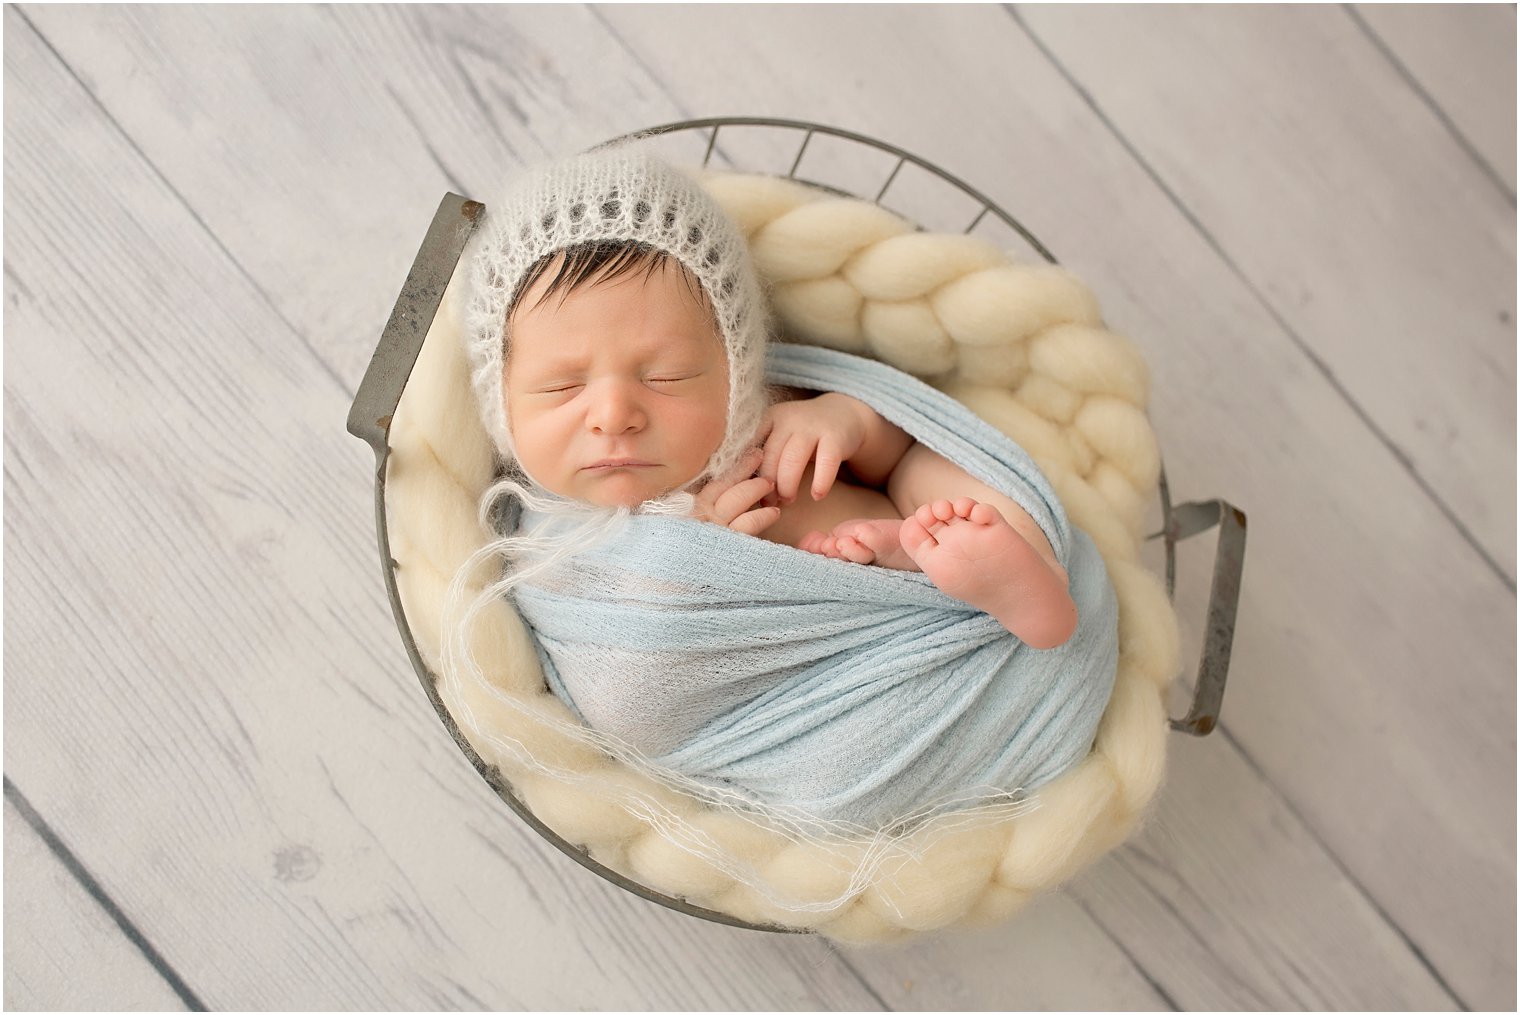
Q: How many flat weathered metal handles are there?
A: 2